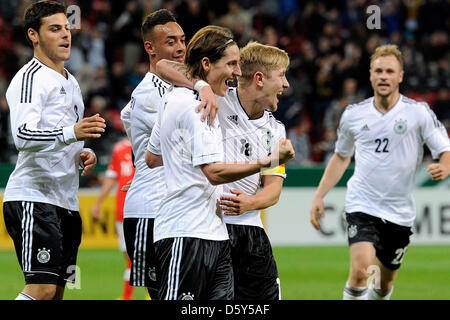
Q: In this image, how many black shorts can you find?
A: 5